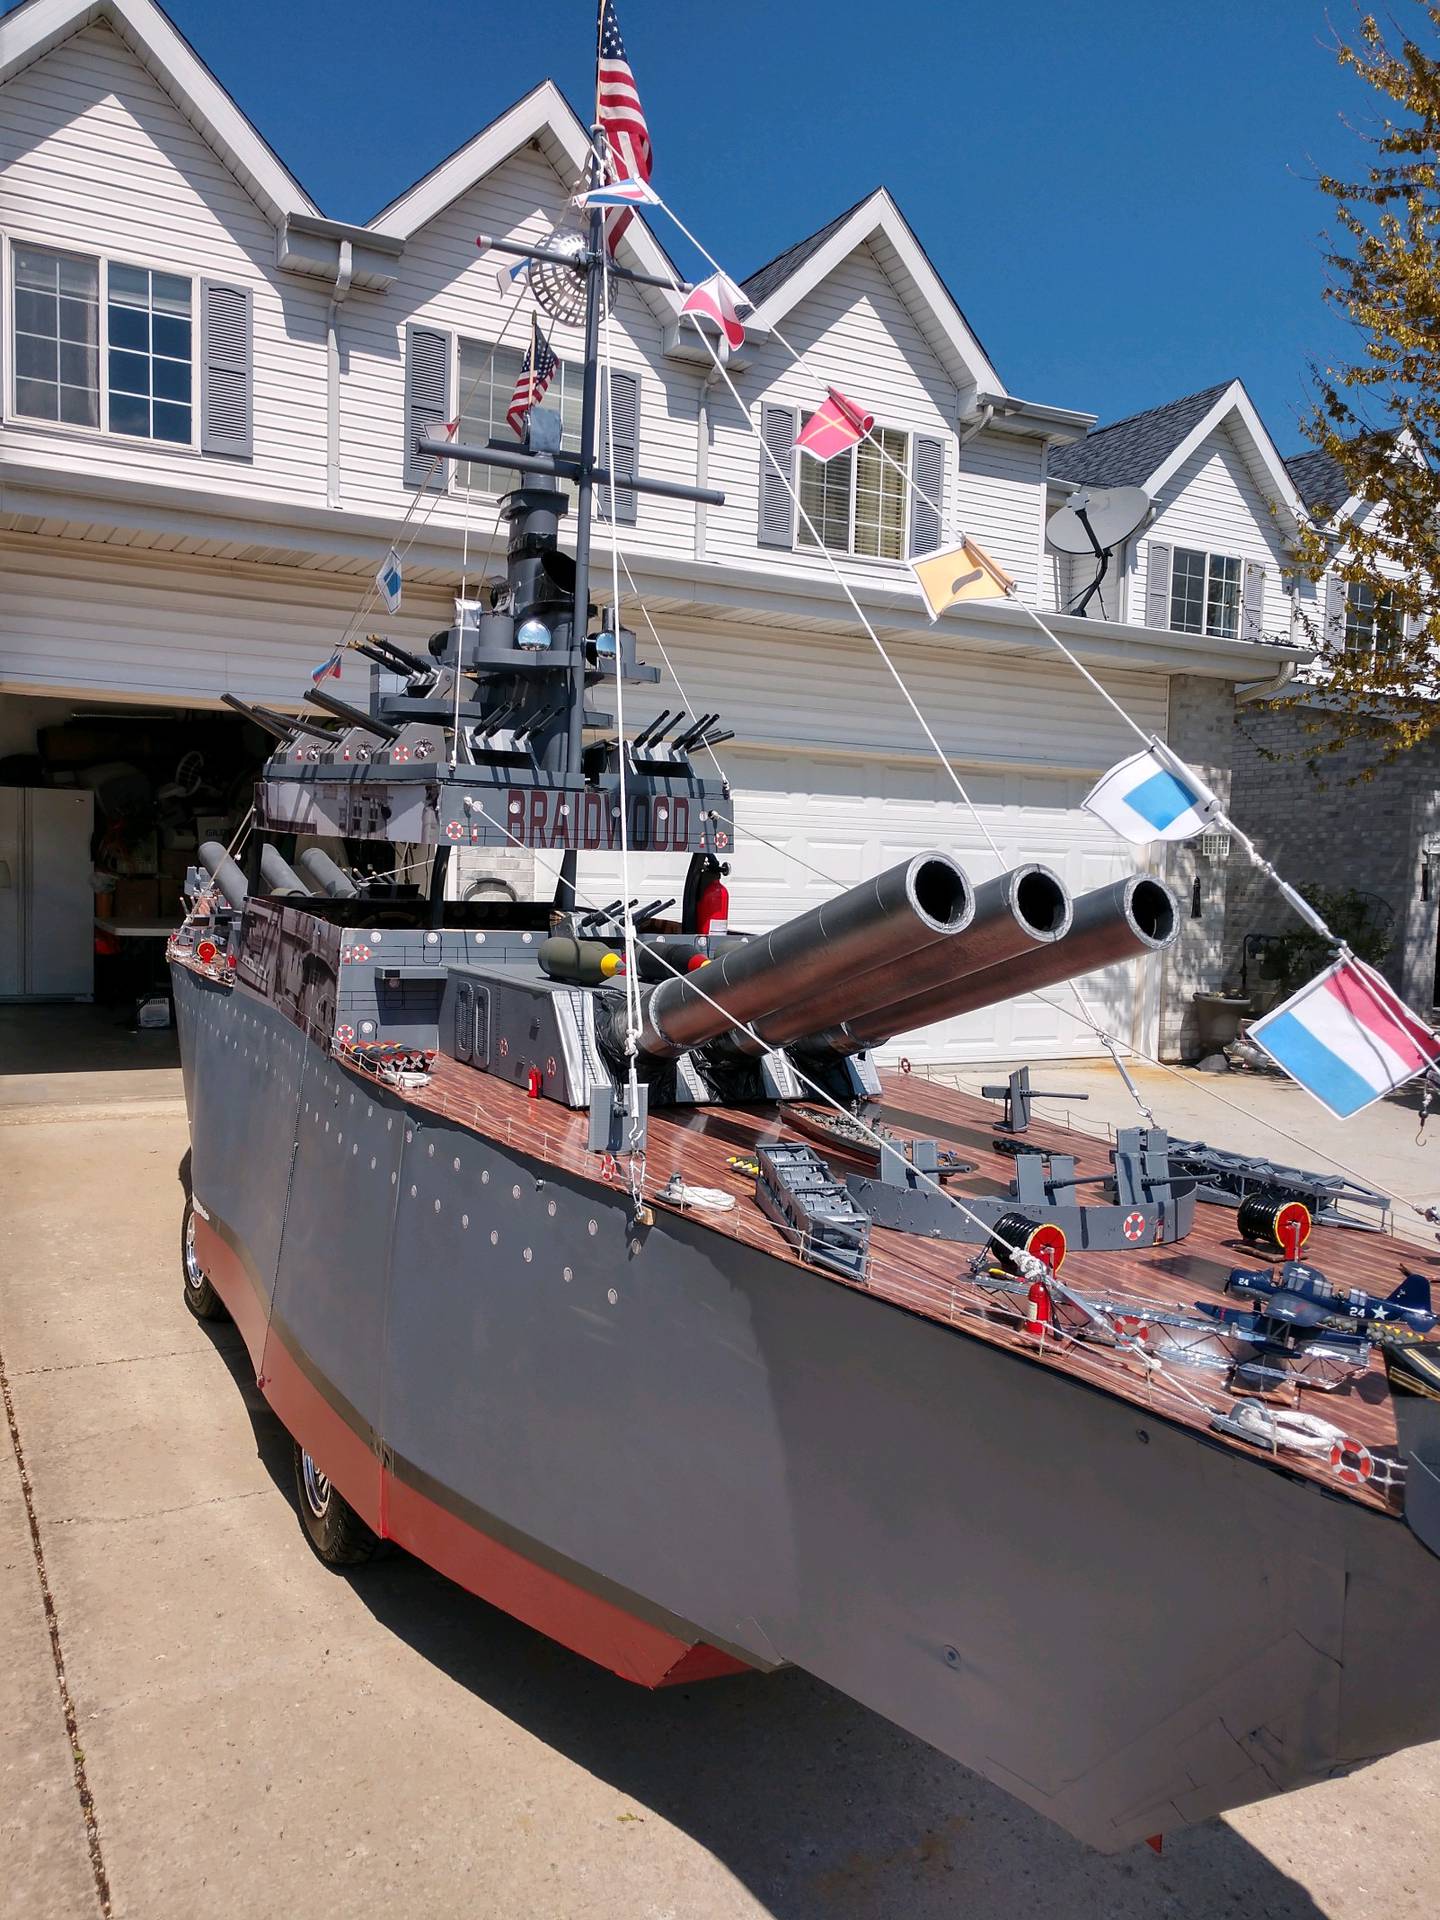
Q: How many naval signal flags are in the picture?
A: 10